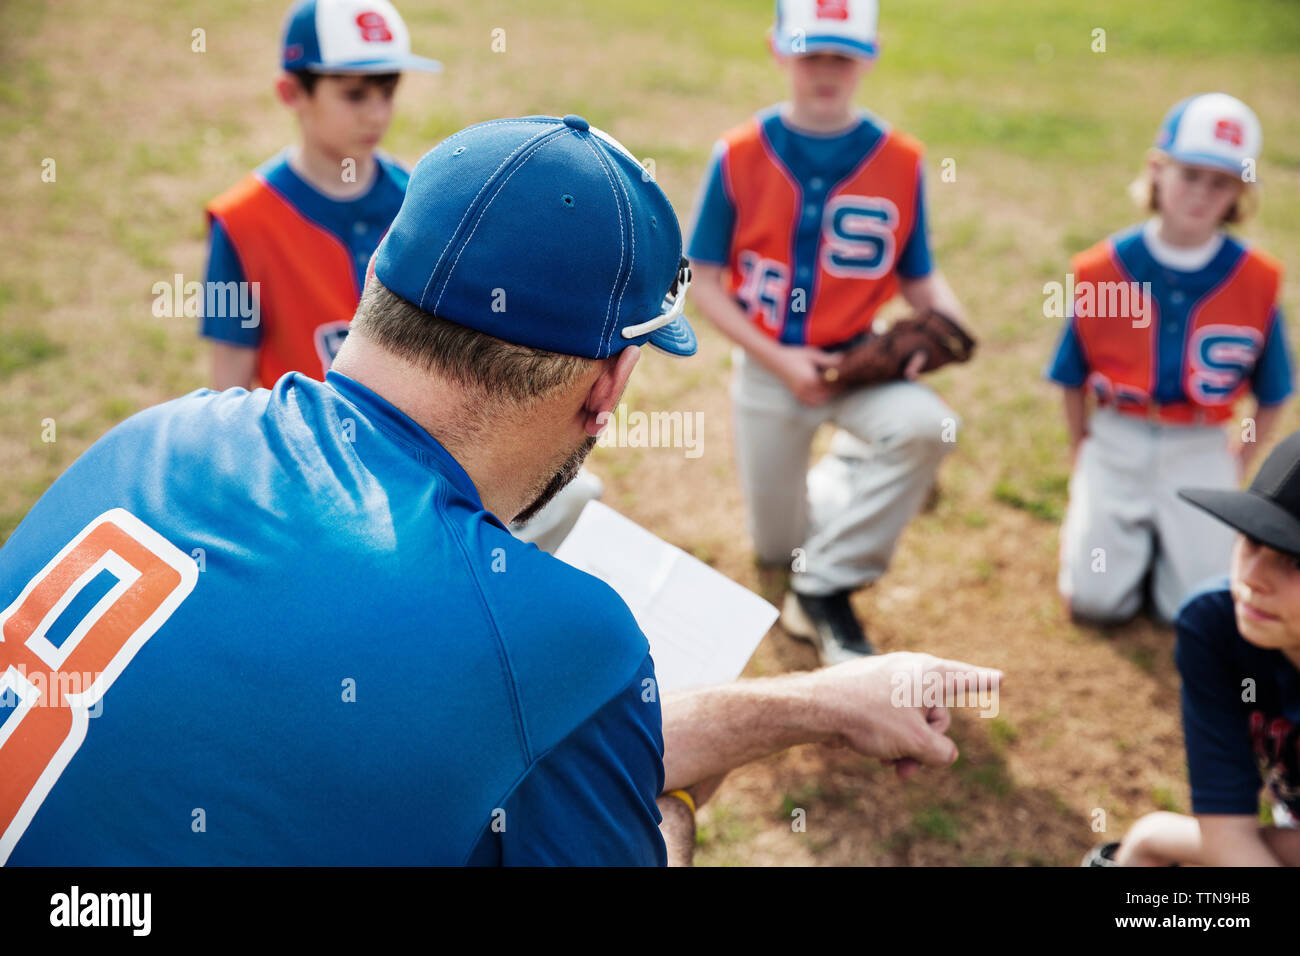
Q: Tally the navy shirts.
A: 1